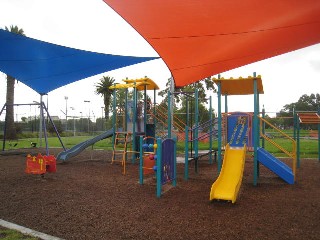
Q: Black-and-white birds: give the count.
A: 0